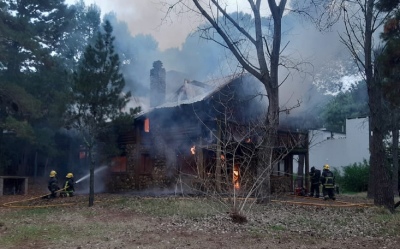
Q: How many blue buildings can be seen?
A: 0